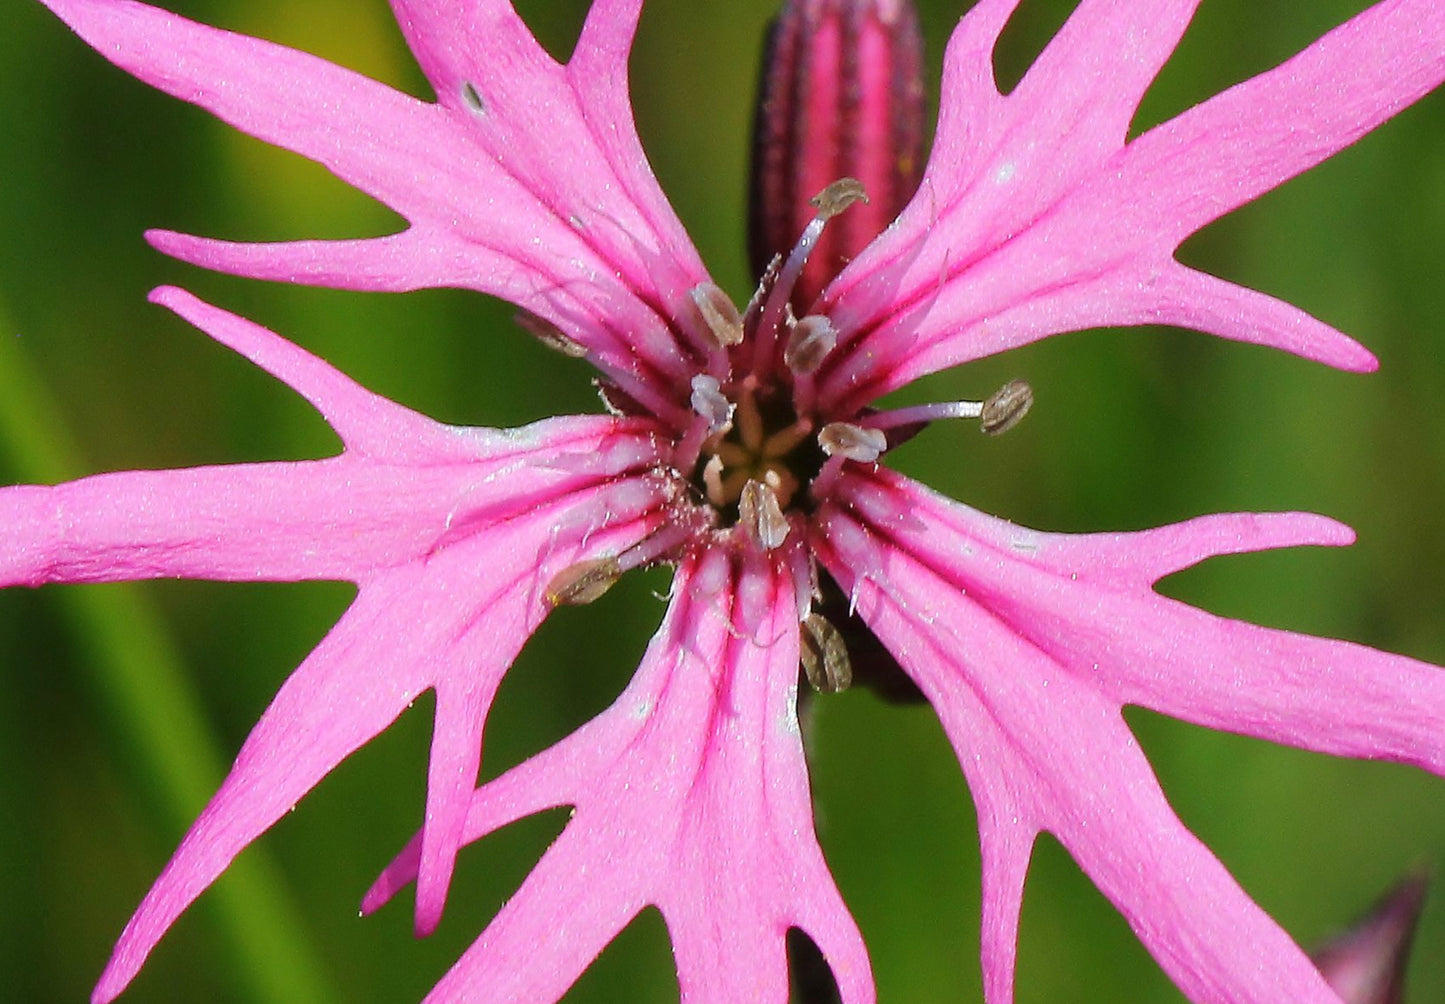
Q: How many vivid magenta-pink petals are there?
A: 5